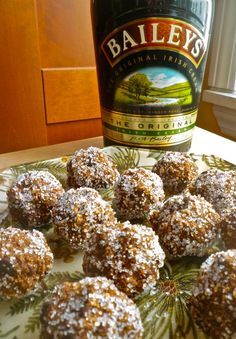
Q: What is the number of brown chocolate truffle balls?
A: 12